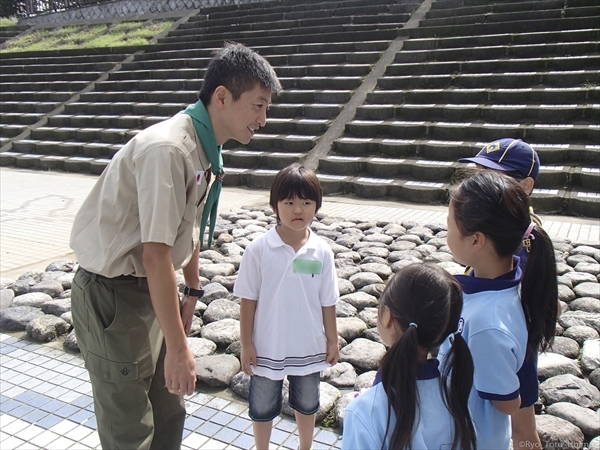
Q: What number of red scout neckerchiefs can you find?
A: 0